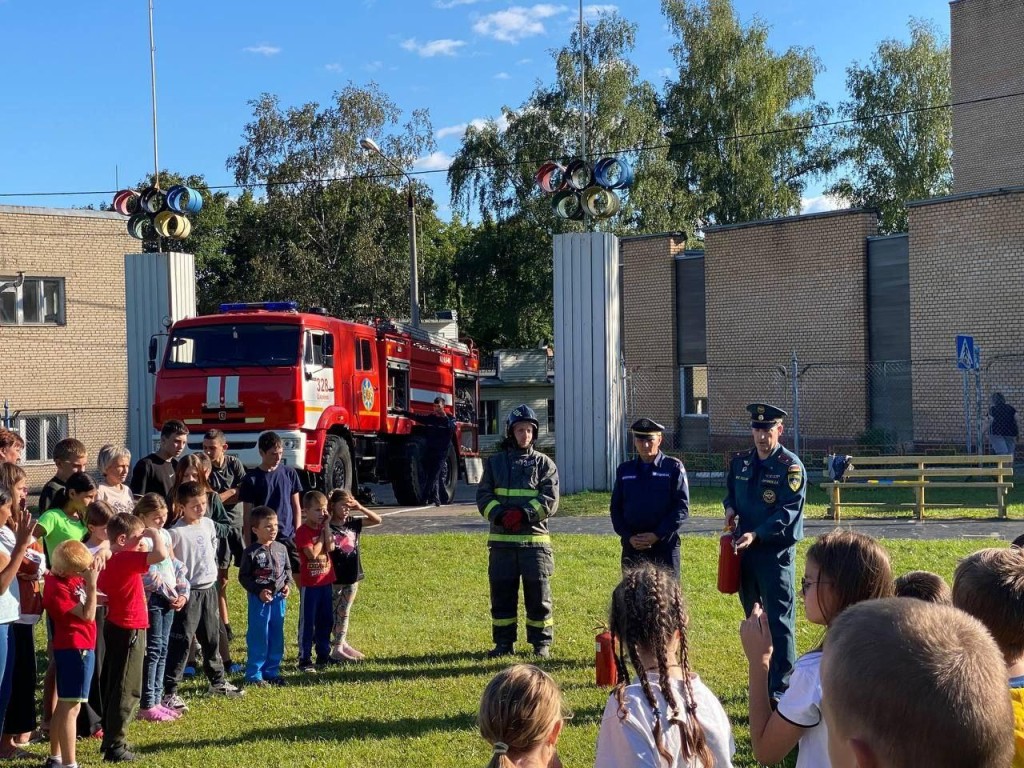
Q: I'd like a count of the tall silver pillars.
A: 2